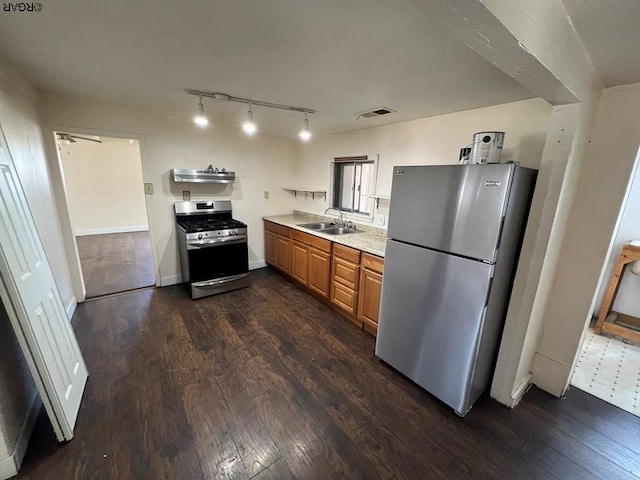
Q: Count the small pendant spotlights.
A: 3